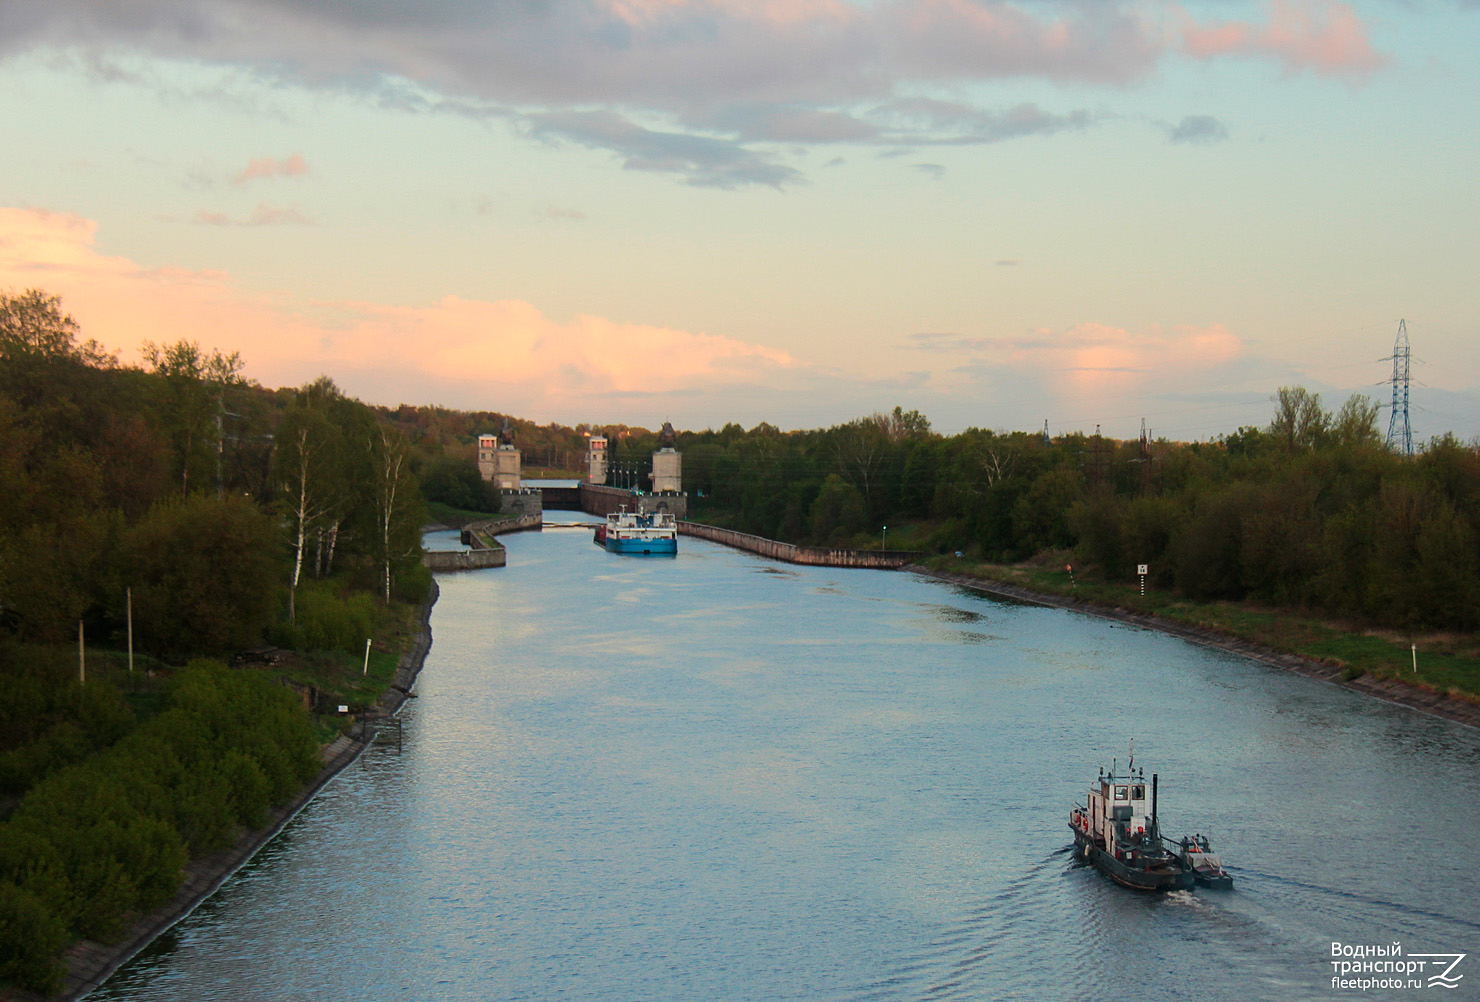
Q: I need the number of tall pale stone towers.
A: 4